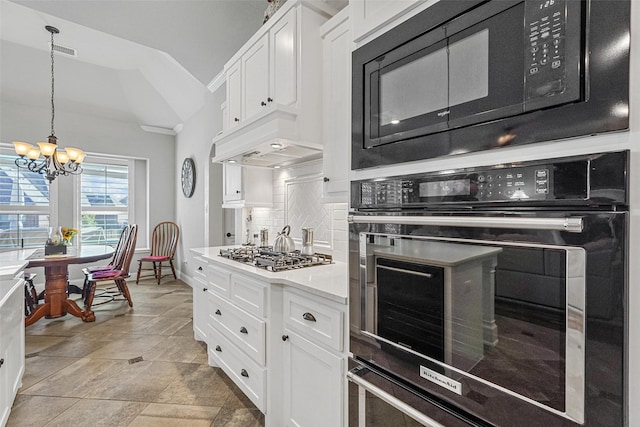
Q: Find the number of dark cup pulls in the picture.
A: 6